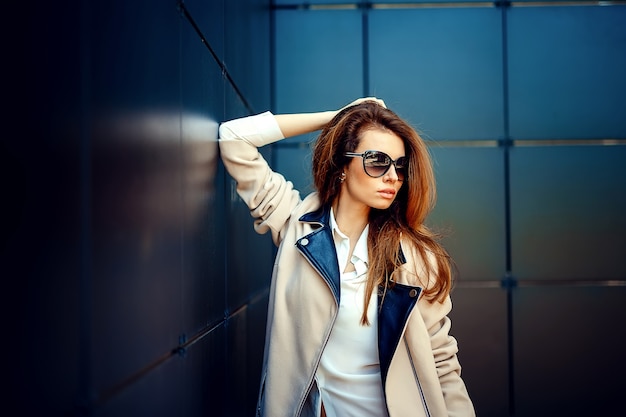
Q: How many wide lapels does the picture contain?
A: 2